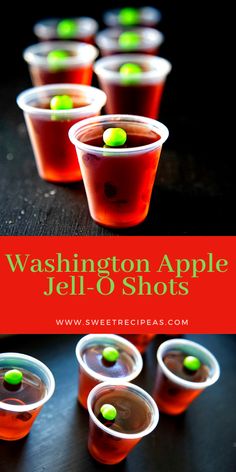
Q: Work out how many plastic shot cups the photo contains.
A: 12